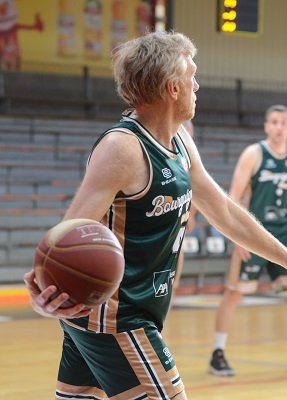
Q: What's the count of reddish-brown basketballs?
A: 1